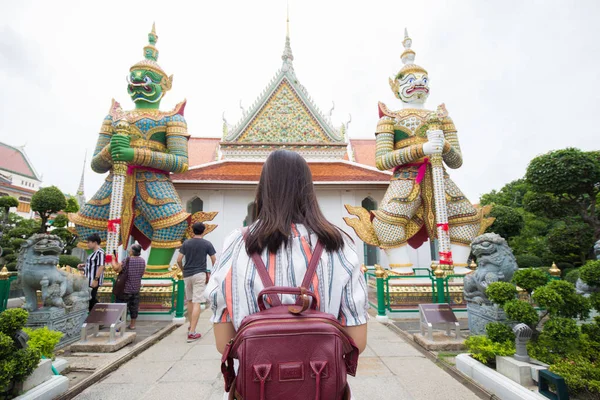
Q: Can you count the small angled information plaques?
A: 2